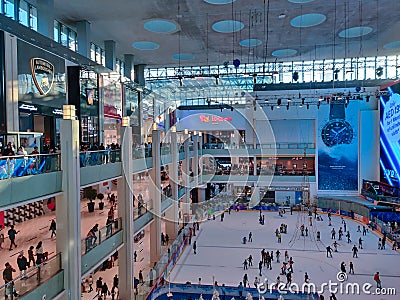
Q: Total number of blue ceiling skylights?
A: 11